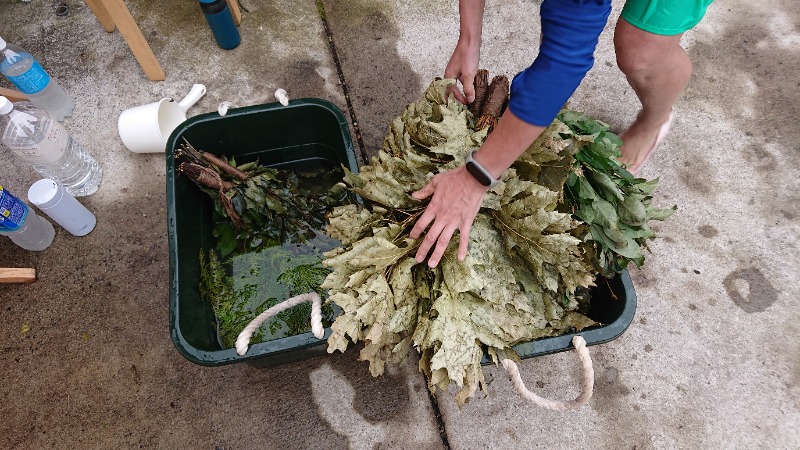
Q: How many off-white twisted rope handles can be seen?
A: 3